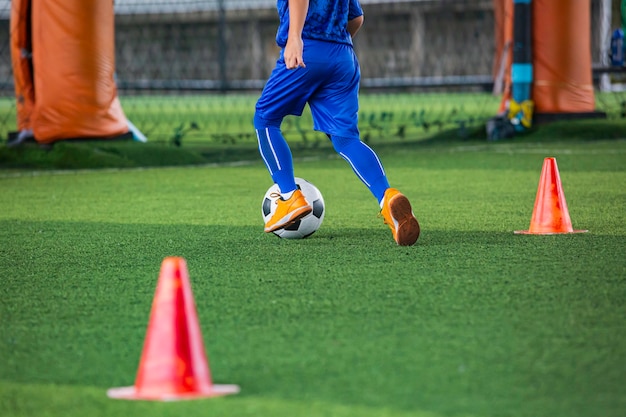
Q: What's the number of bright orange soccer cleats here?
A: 2